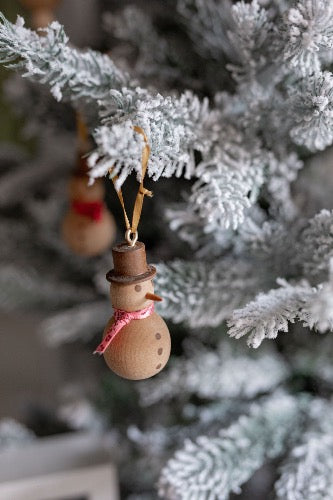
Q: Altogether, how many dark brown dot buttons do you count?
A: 3